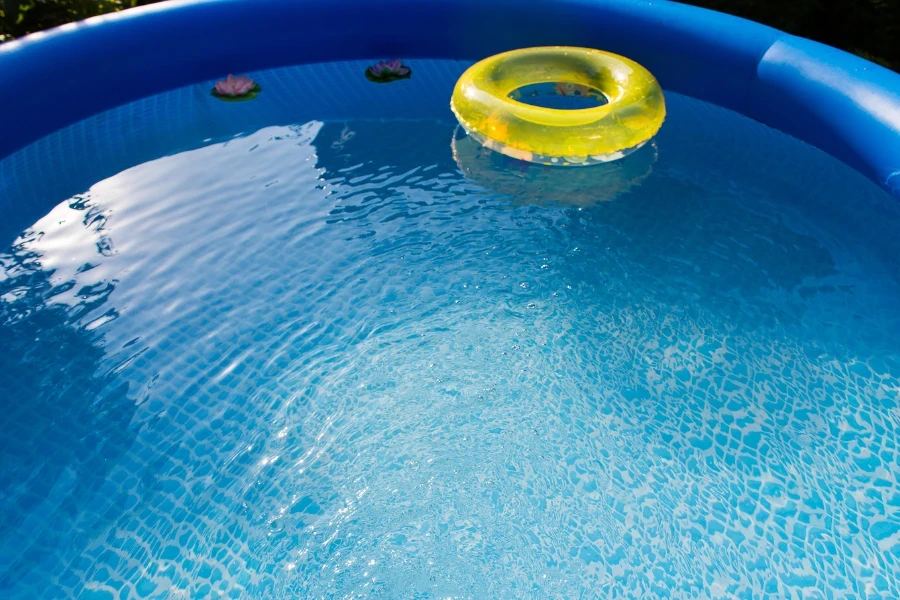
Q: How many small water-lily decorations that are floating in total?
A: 2